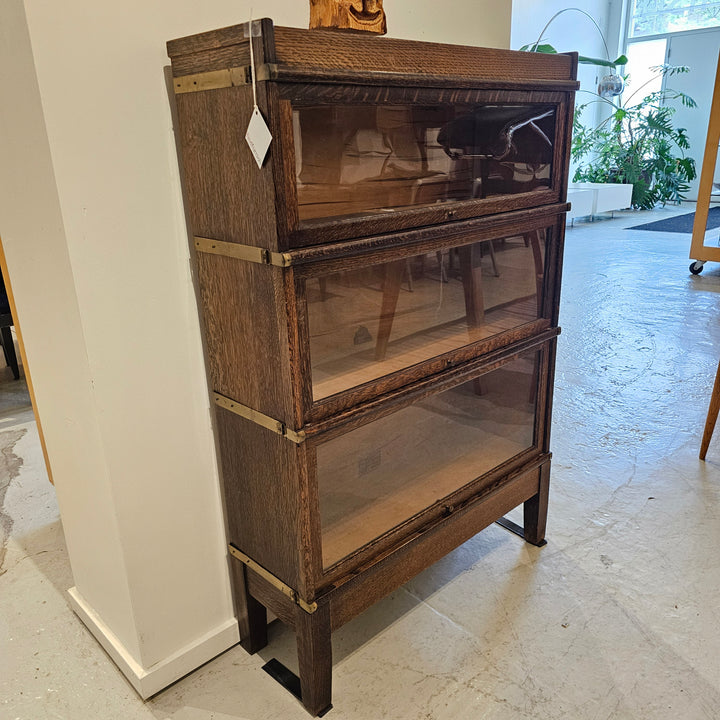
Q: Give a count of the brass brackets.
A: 4